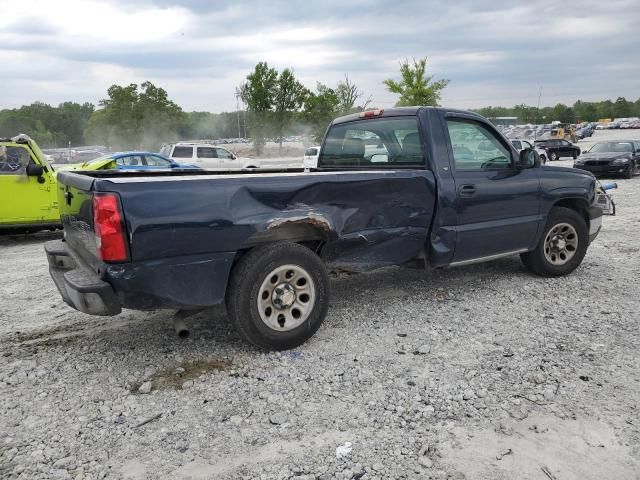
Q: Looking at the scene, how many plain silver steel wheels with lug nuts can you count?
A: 2